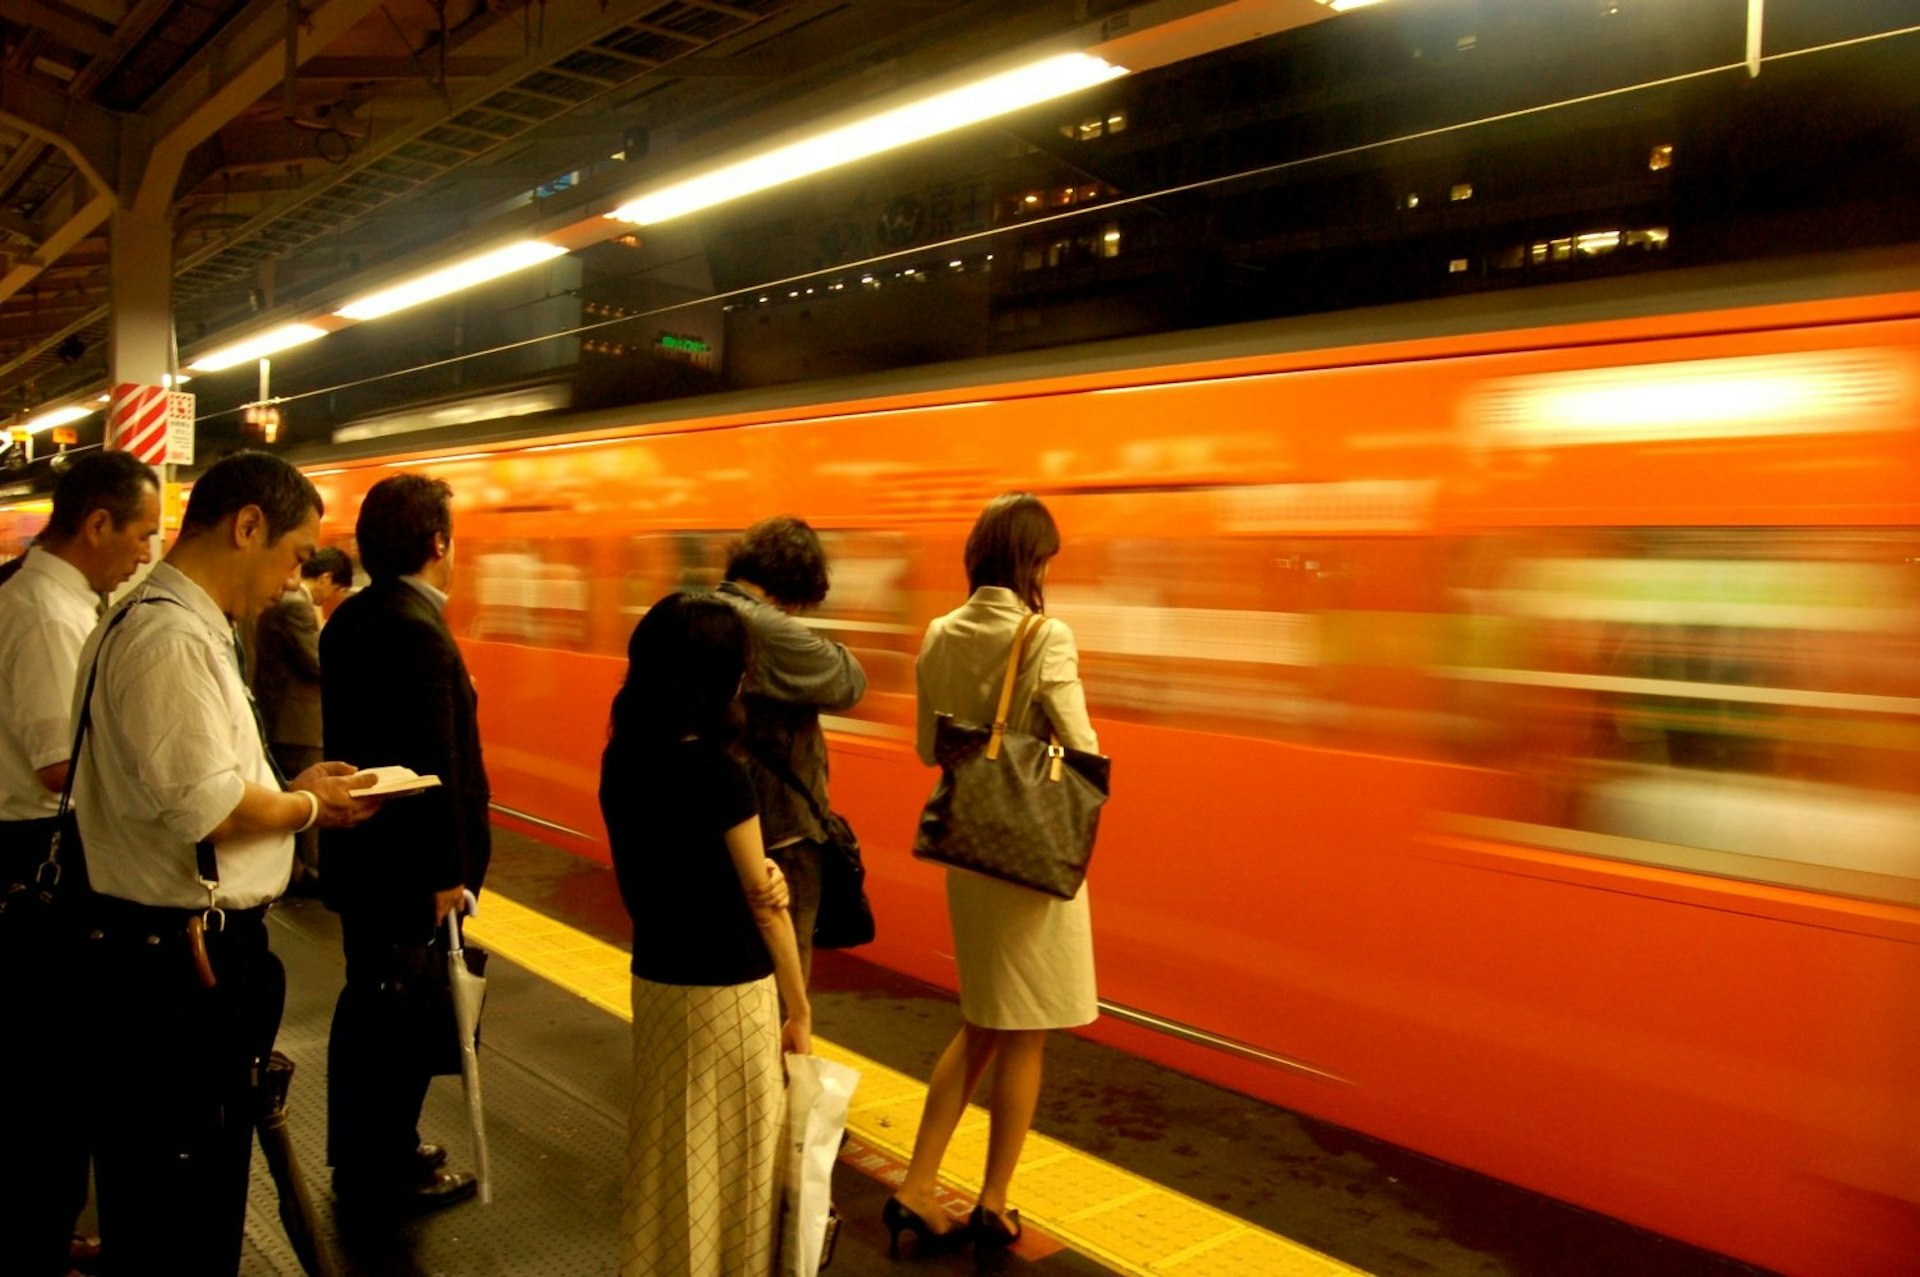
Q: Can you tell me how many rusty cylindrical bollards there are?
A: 0